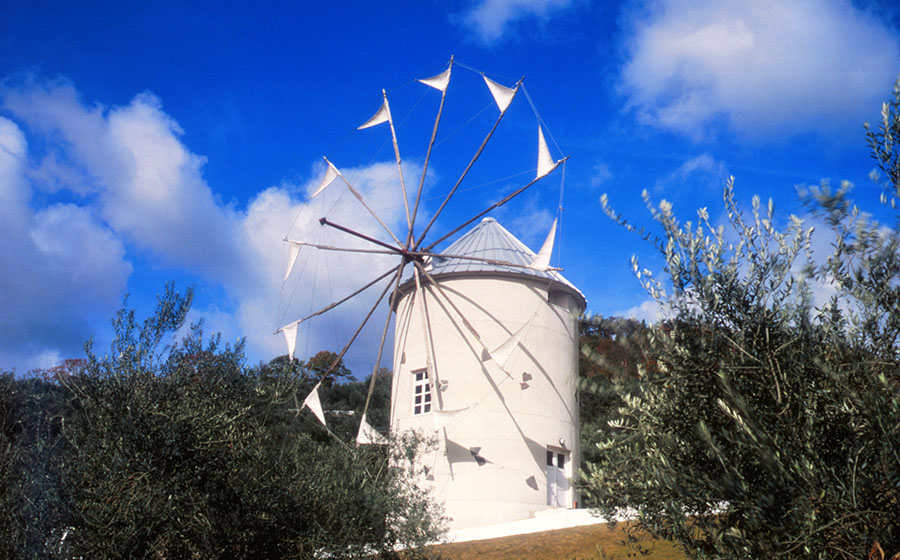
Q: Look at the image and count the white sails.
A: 12